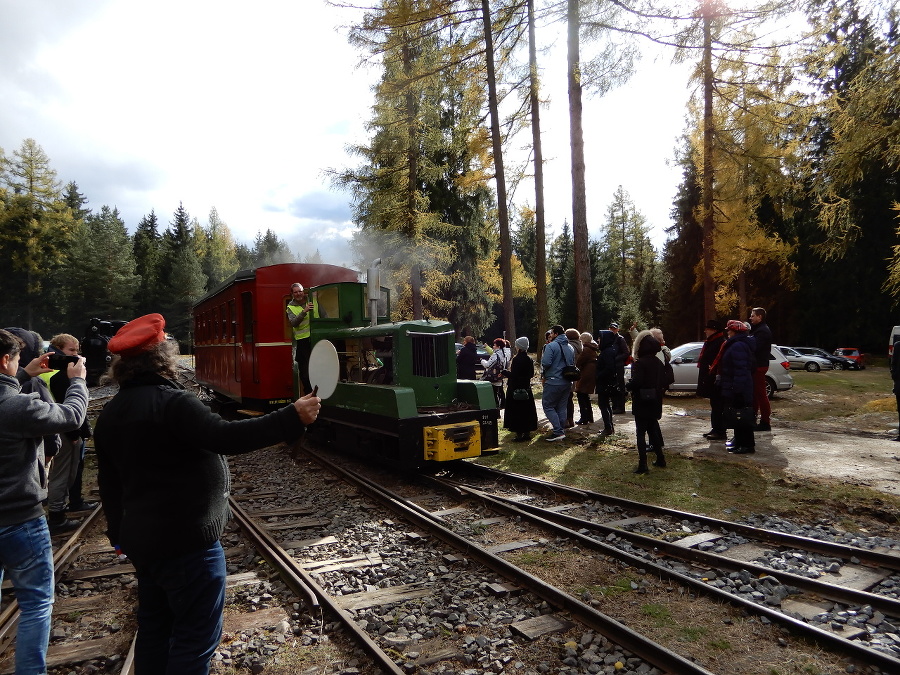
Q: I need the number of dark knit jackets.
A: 1